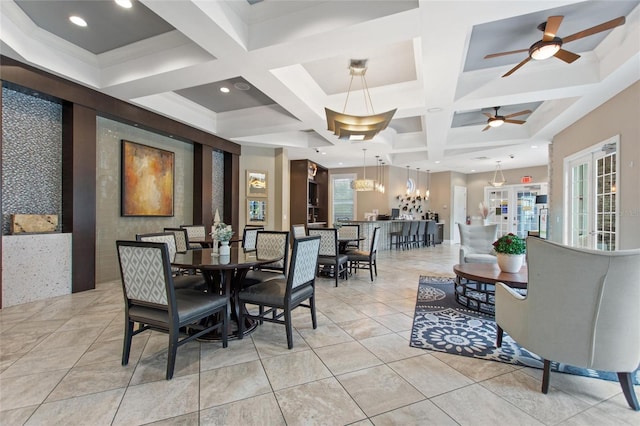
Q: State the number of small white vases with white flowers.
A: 1